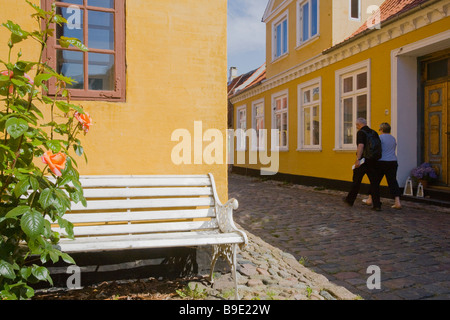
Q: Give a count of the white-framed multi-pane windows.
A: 7